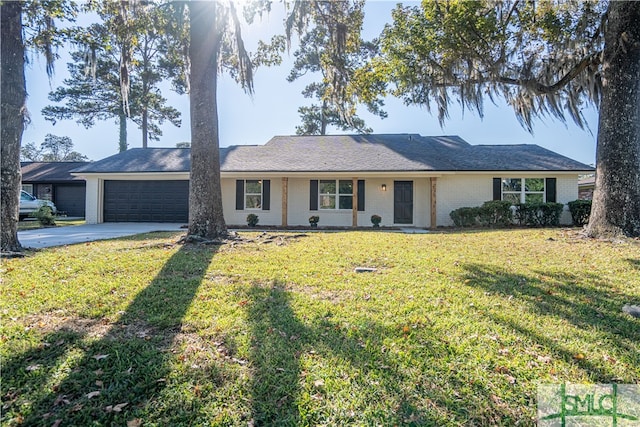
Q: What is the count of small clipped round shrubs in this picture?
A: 3